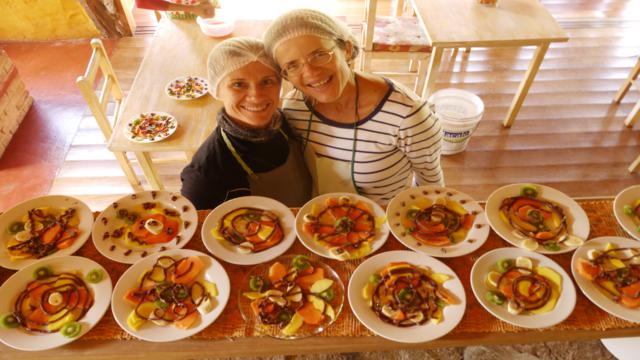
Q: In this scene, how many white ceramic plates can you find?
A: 14